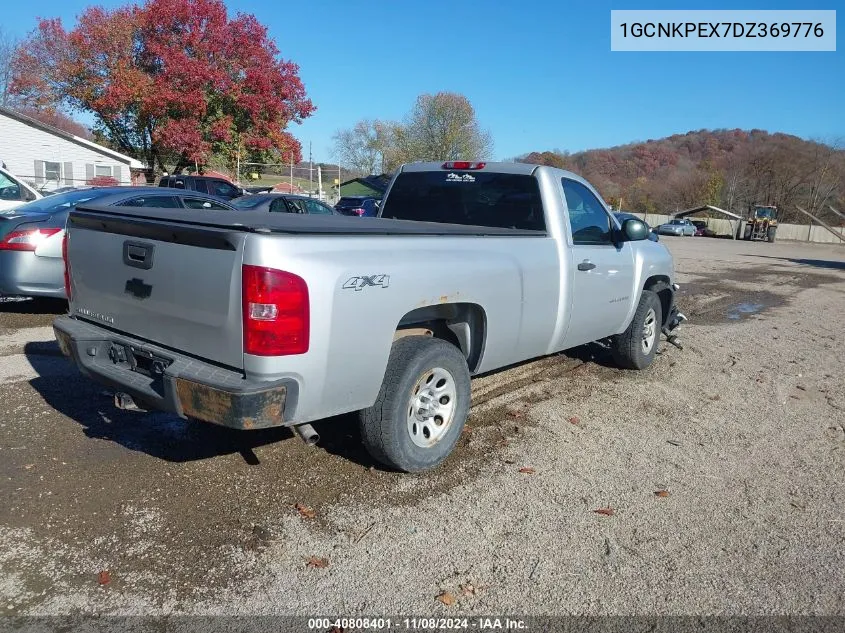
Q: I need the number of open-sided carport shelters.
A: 1